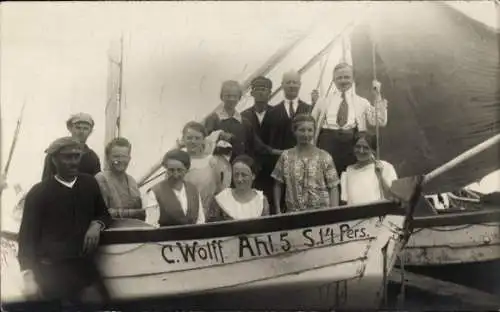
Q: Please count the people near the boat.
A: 12